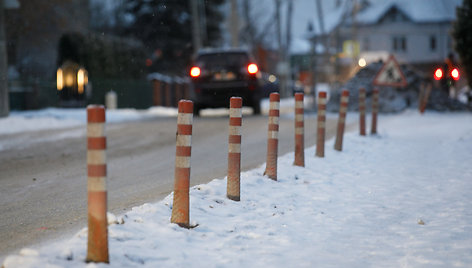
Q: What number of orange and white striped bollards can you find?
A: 9